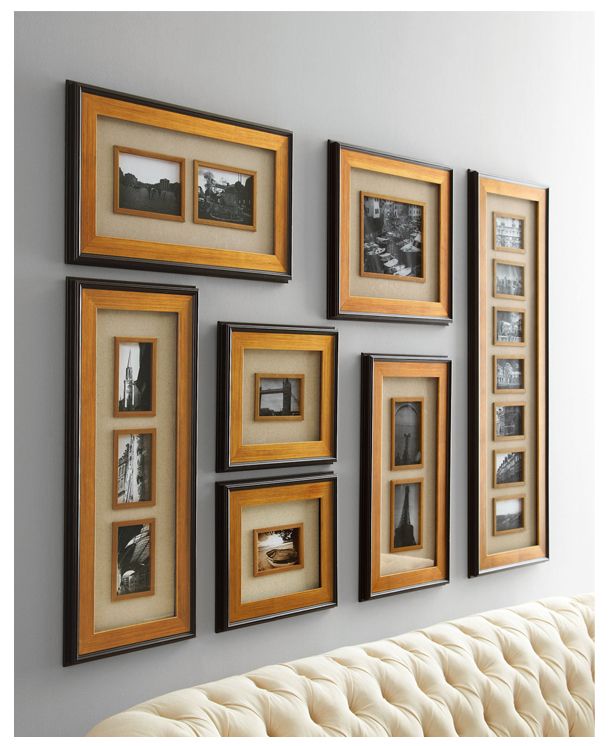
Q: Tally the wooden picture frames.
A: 7